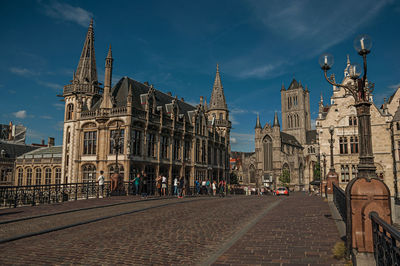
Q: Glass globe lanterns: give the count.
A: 3